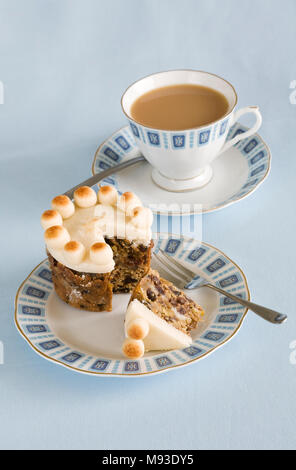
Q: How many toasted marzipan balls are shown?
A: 11